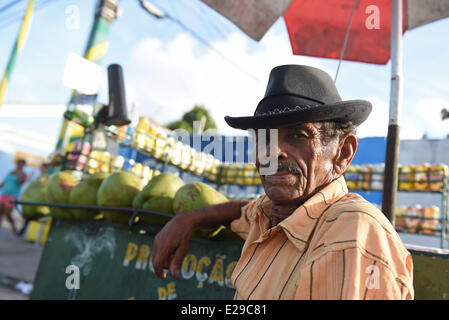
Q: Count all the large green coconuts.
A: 6